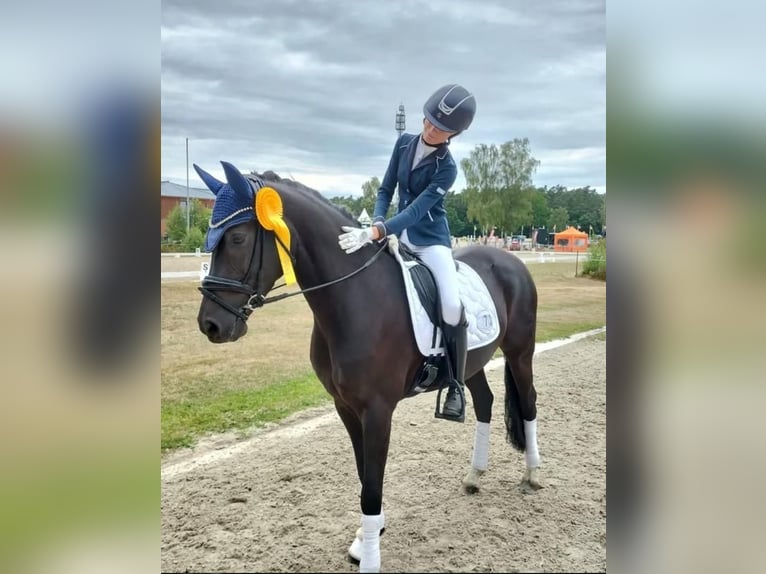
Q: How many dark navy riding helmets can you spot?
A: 1